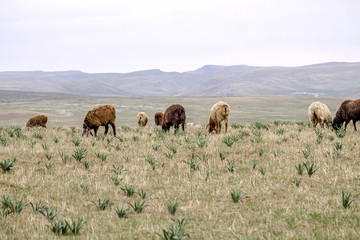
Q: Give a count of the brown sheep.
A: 5